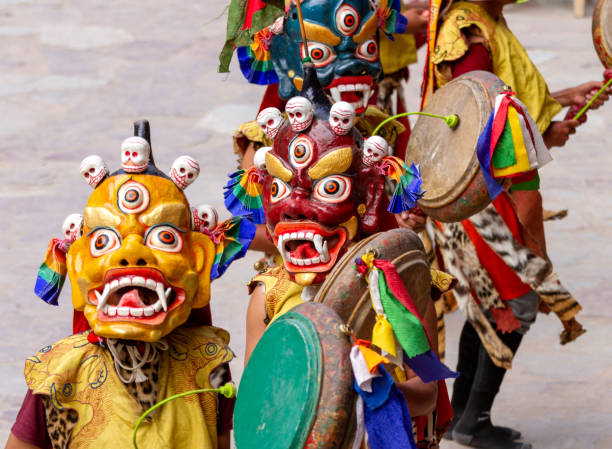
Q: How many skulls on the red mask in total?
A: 5